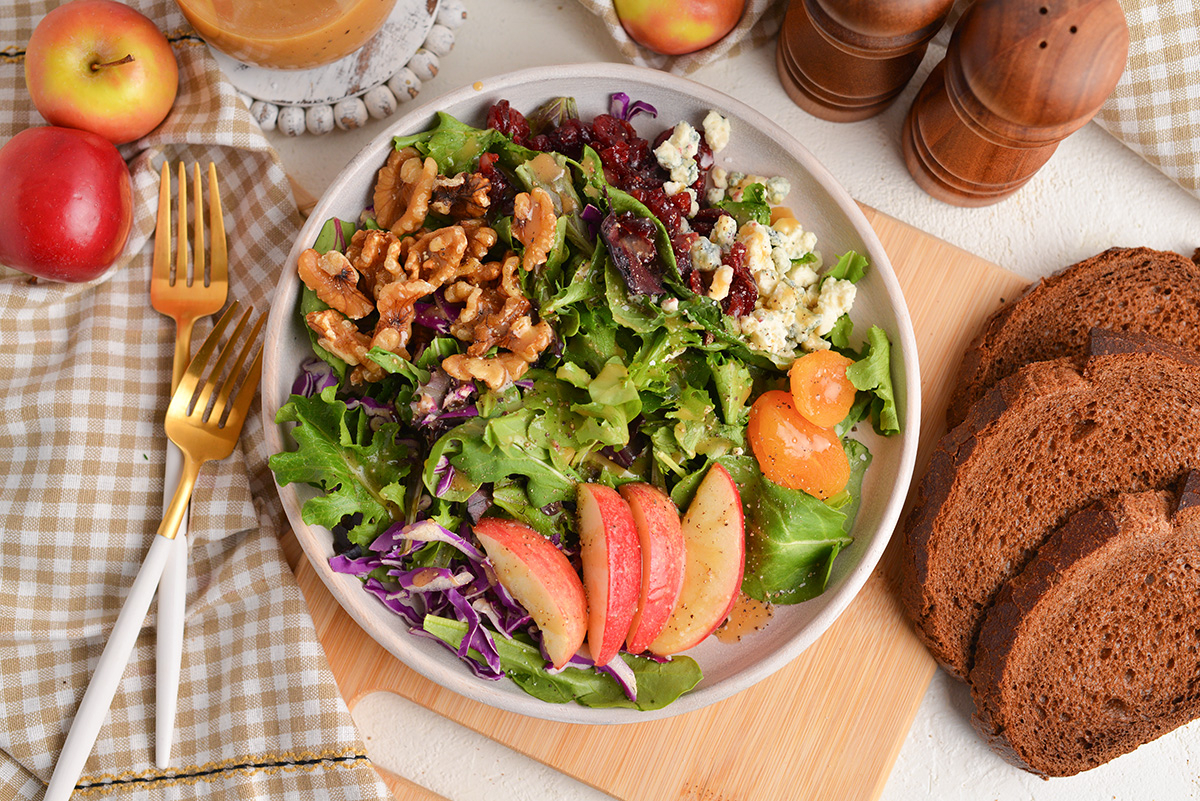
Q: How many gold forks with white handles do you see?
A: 2